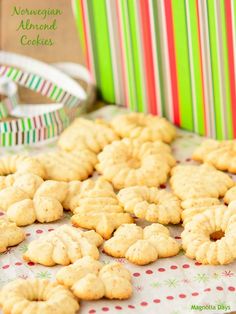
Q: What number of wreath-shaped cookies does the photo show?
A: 5